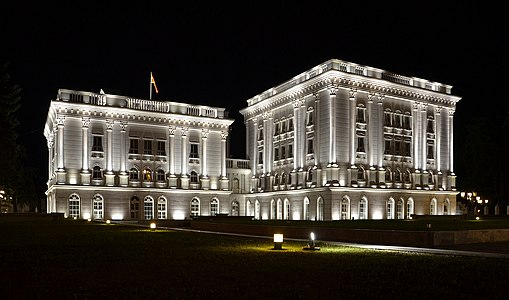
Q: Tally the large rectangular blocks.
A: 2